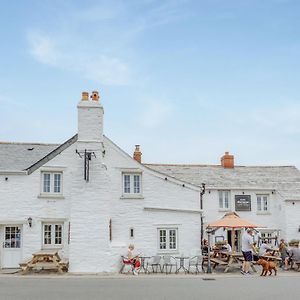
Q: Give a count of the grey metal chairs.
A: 4